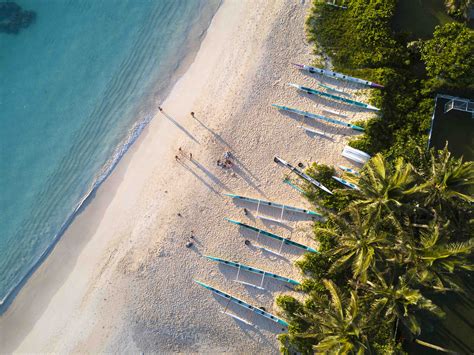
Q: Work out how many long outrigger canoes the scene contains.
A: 8